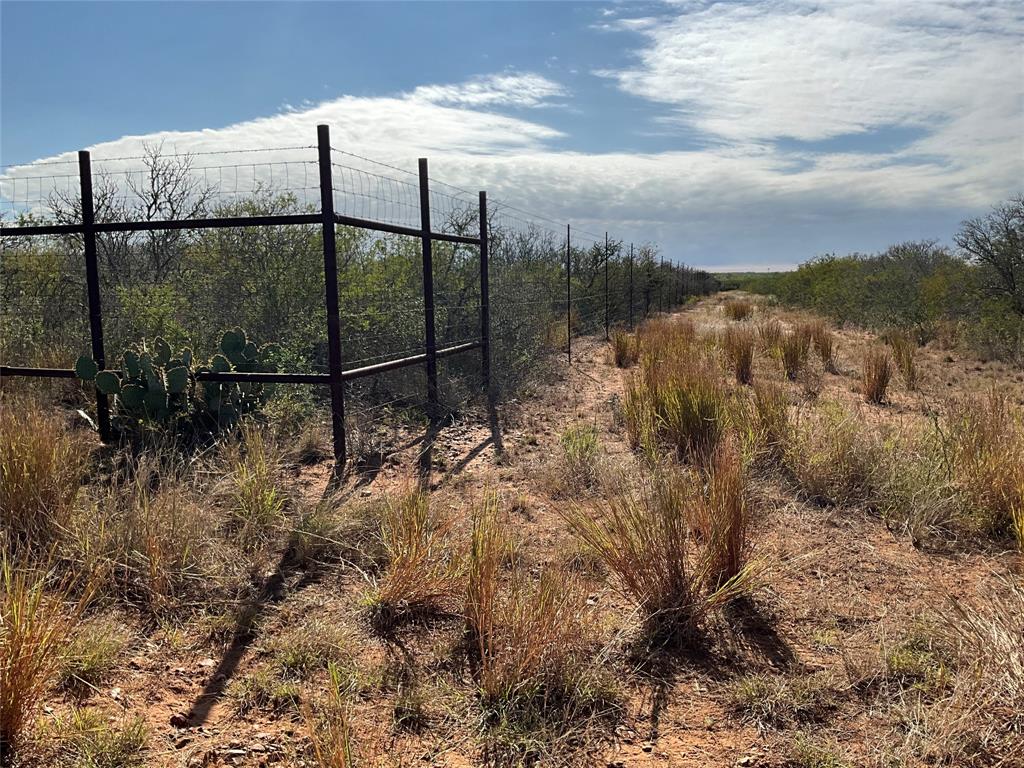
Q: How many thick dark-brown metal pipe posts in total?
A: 4